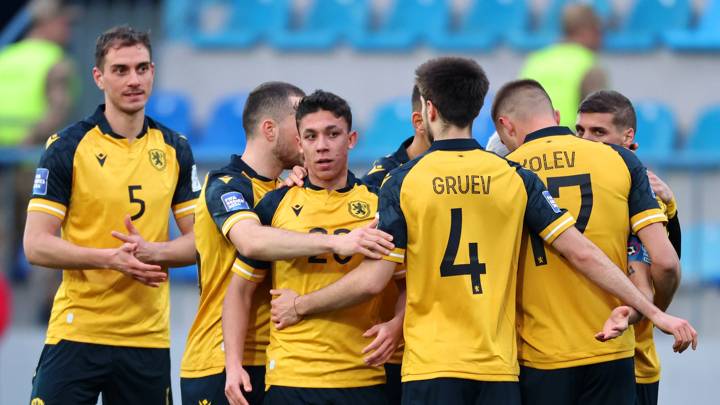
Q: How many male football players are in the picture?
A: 7